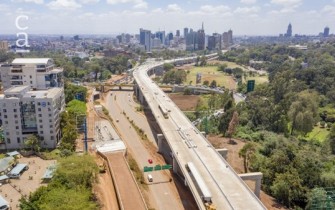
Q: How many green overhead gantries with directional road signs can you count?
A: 1